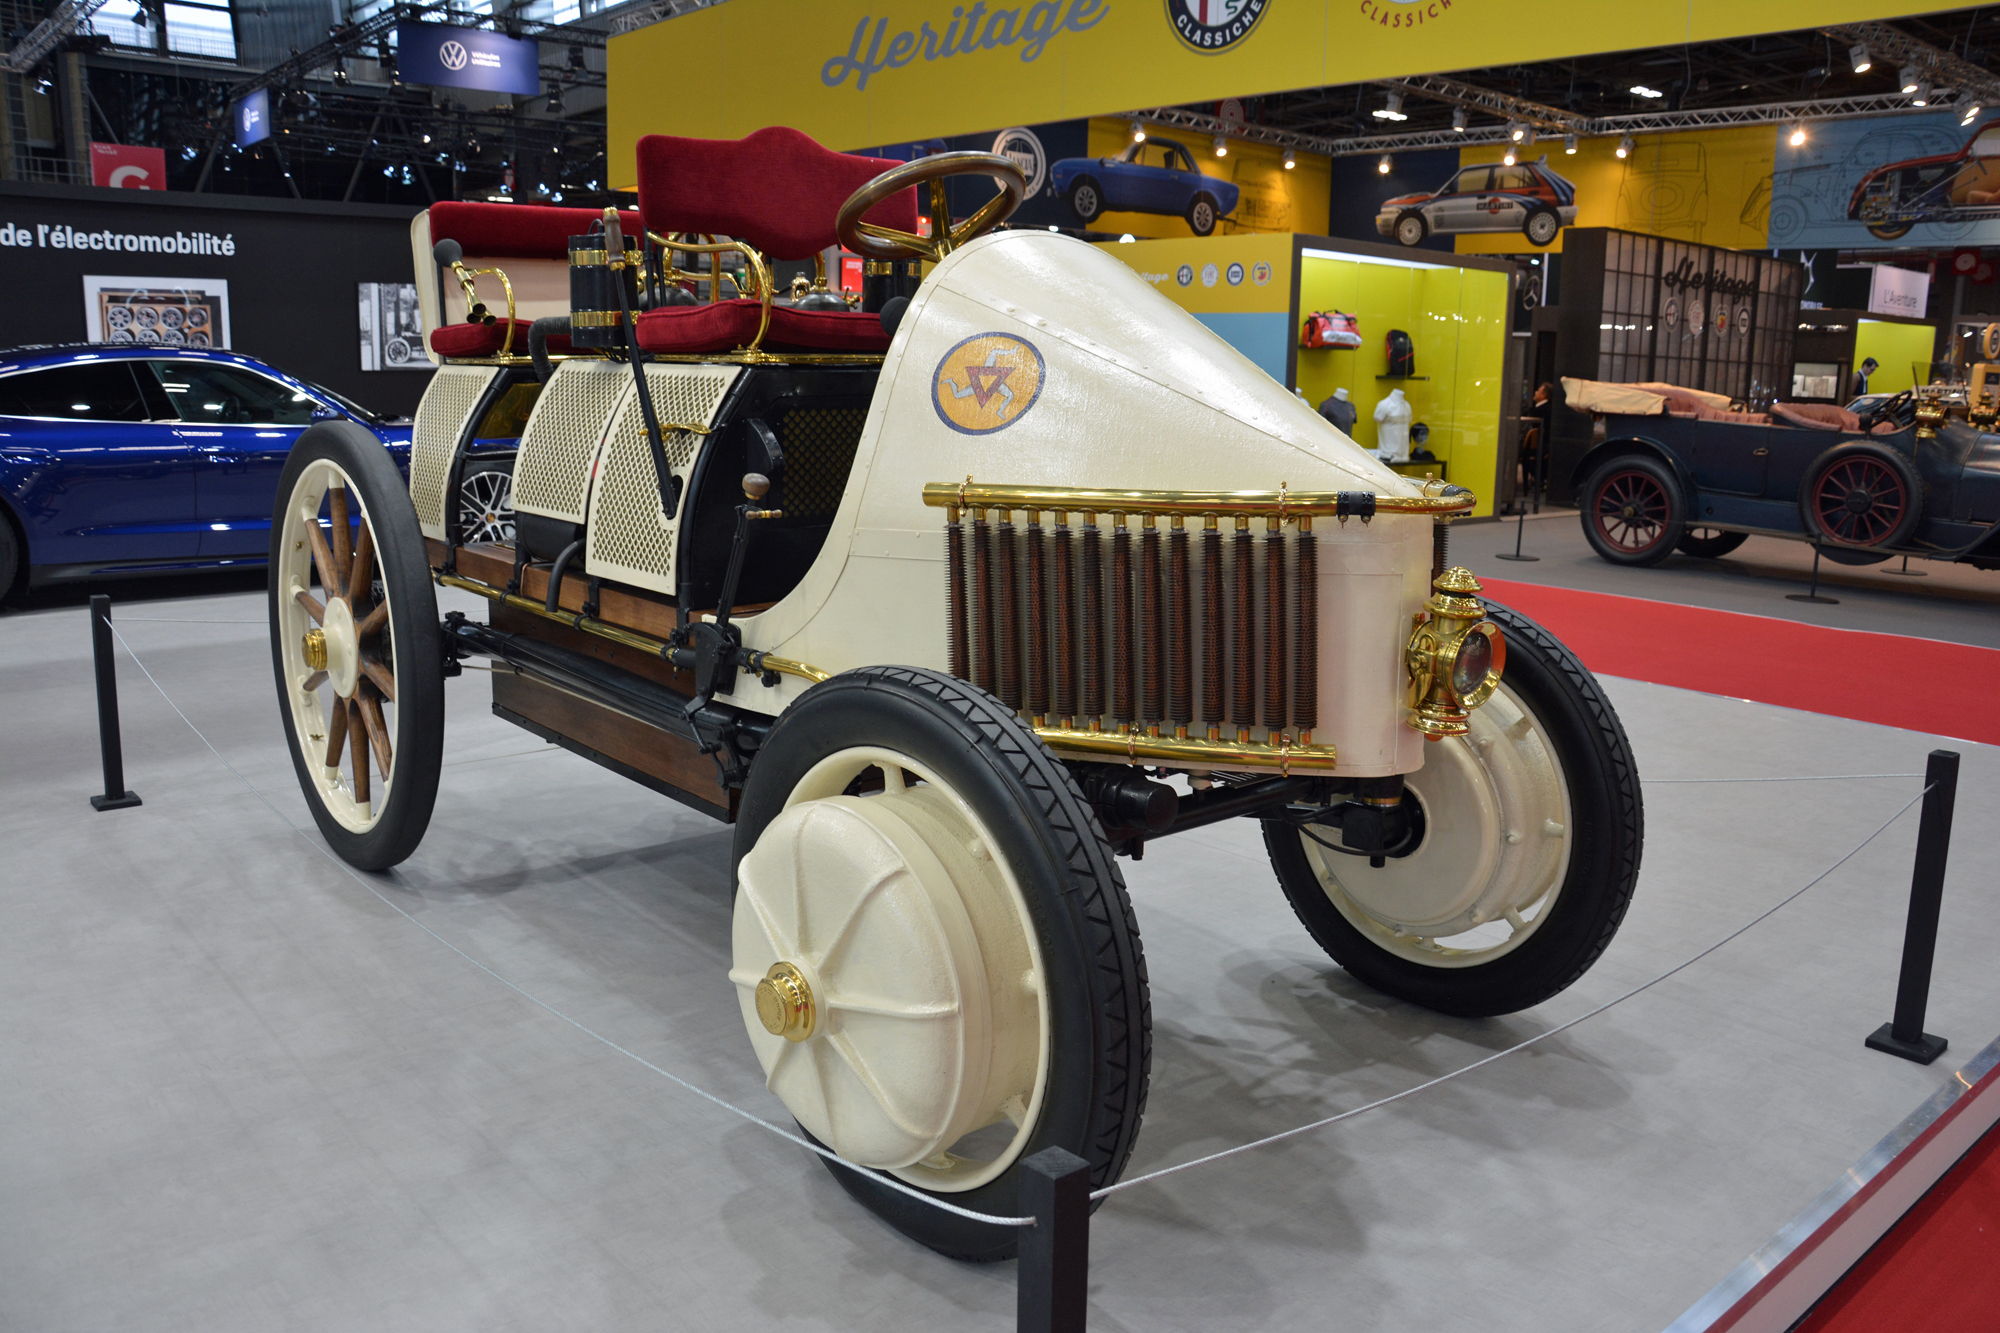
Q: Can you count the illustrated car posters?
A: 3